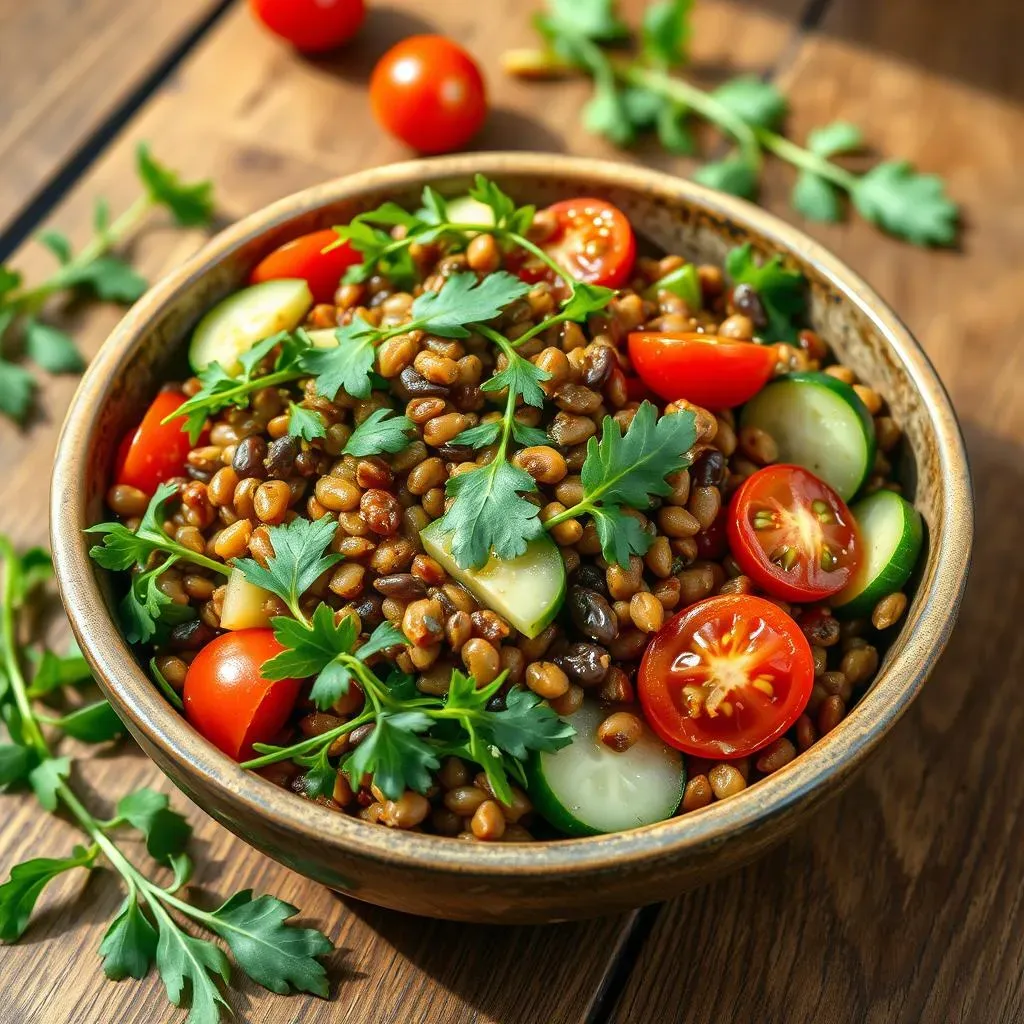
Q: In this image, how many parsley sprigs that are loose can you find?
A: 3